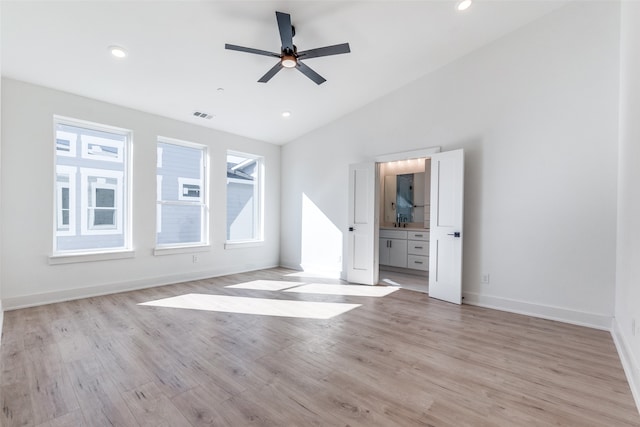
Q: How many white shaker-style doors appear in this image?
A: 2